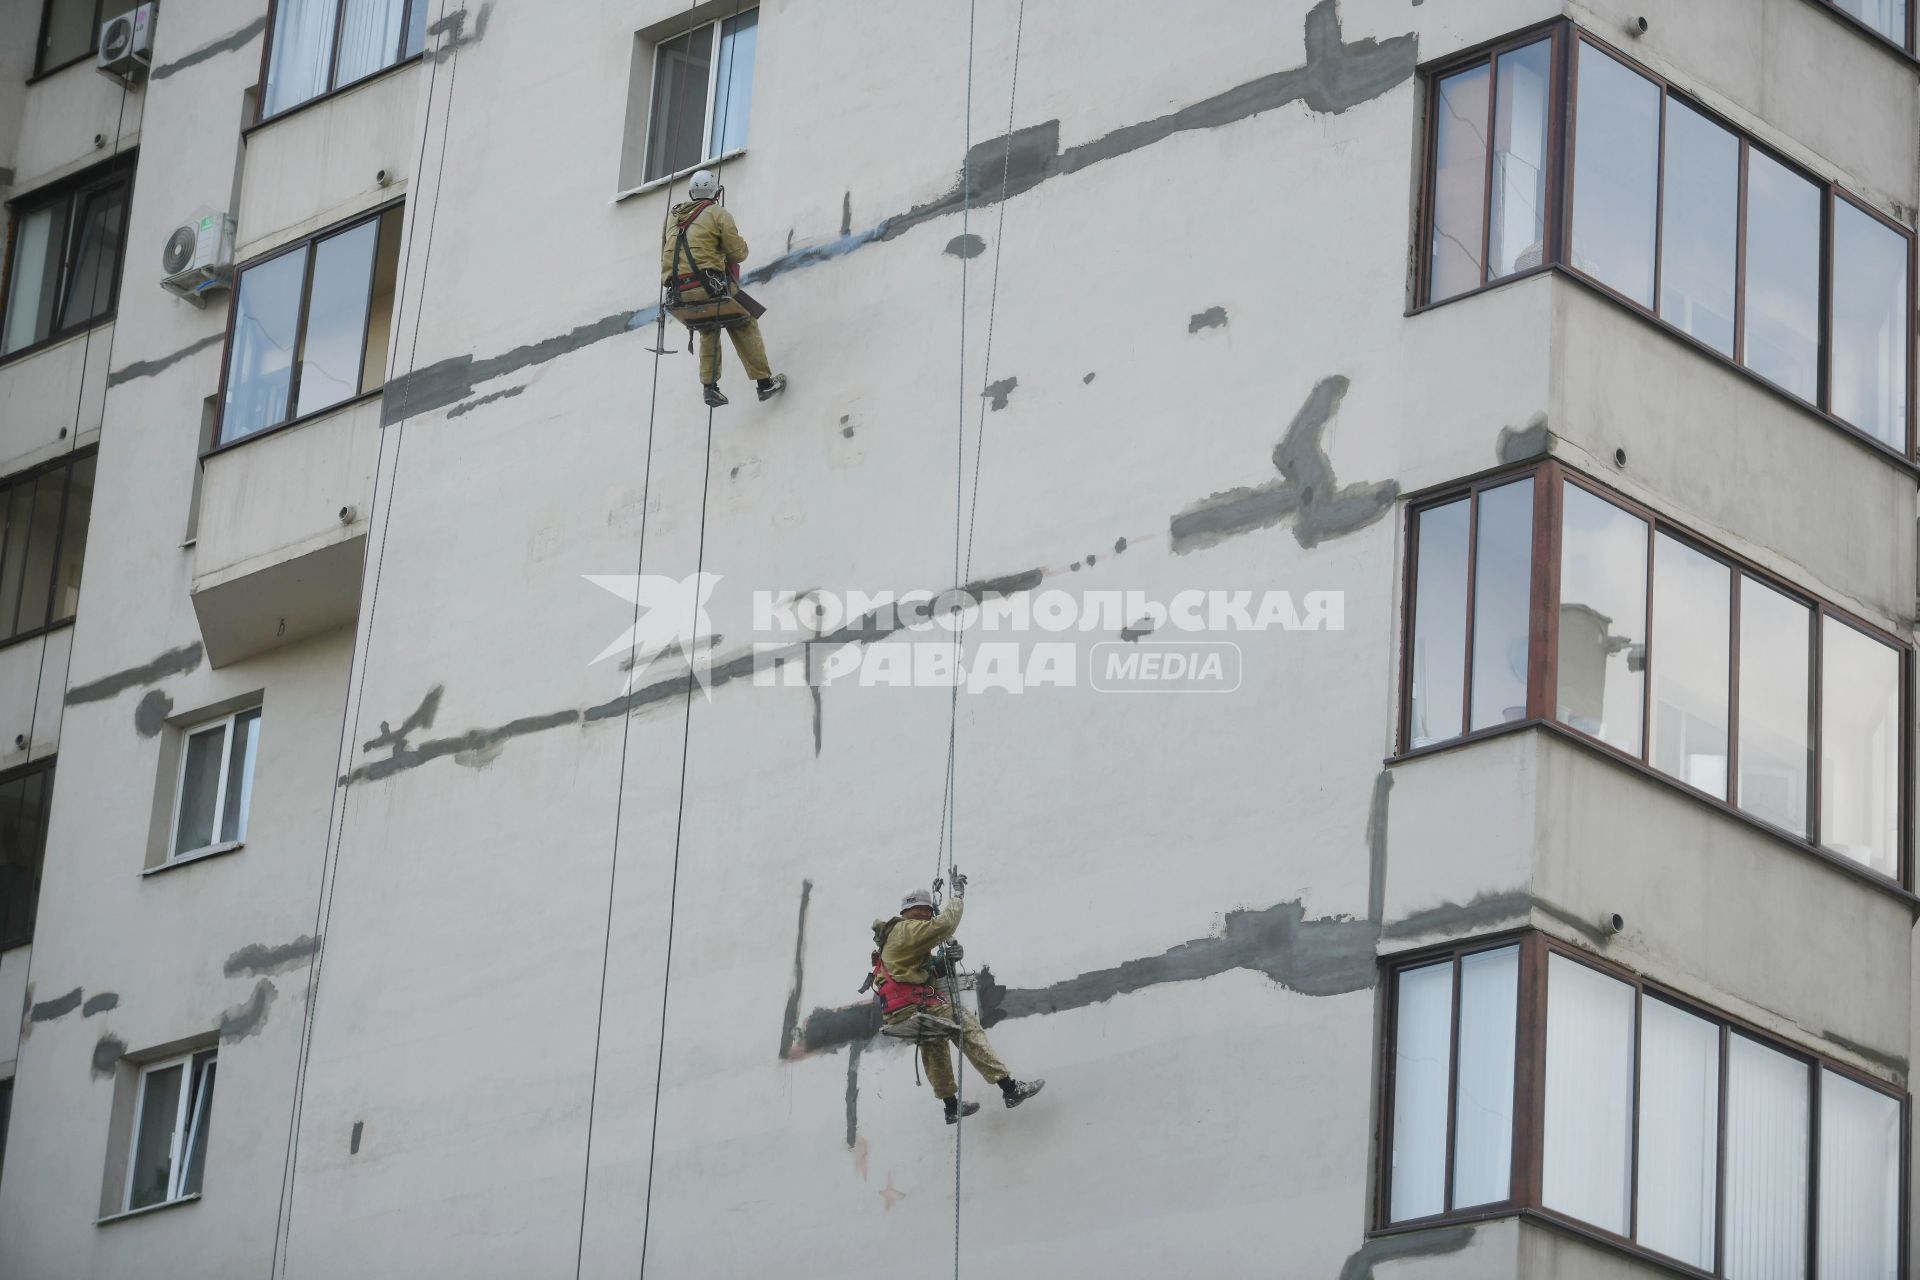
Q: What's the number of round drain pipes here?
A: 8